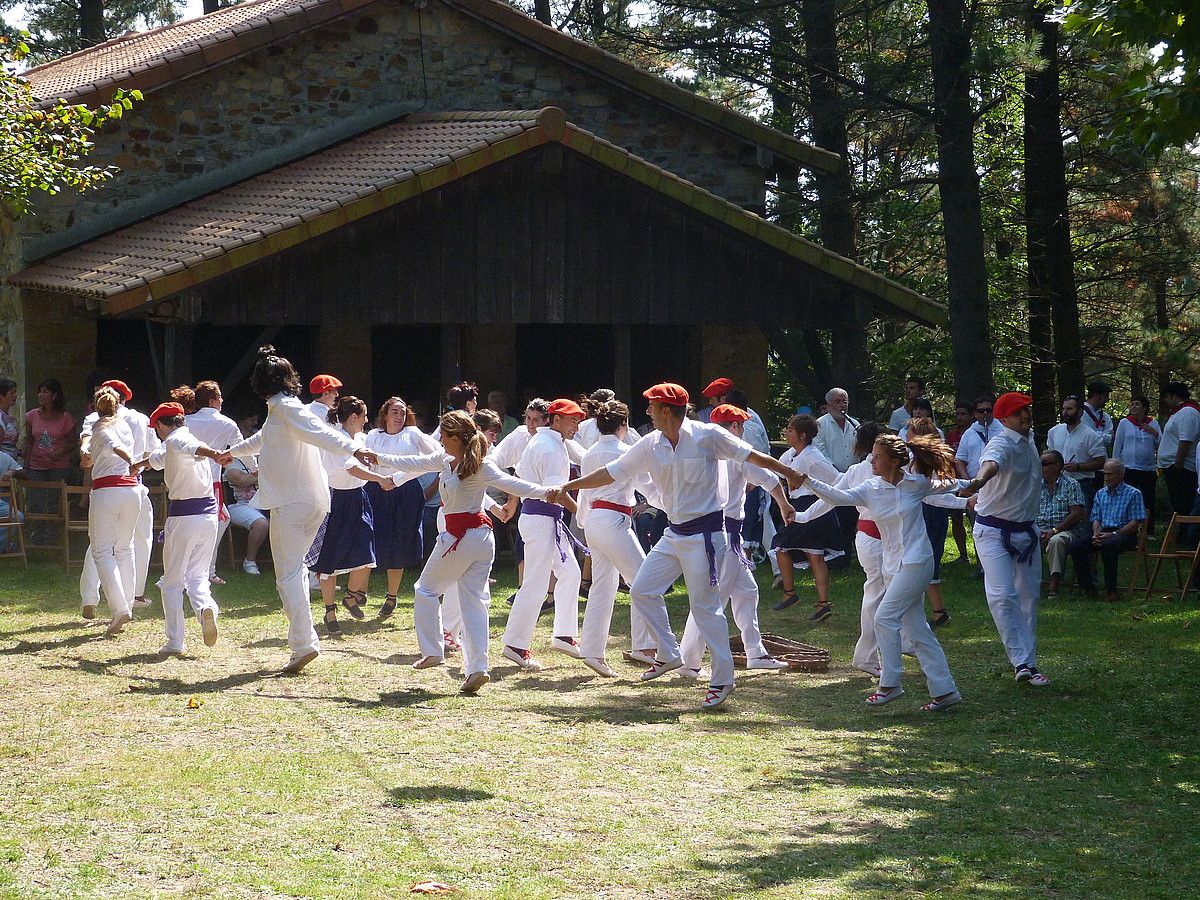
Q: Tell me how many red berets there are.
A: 8